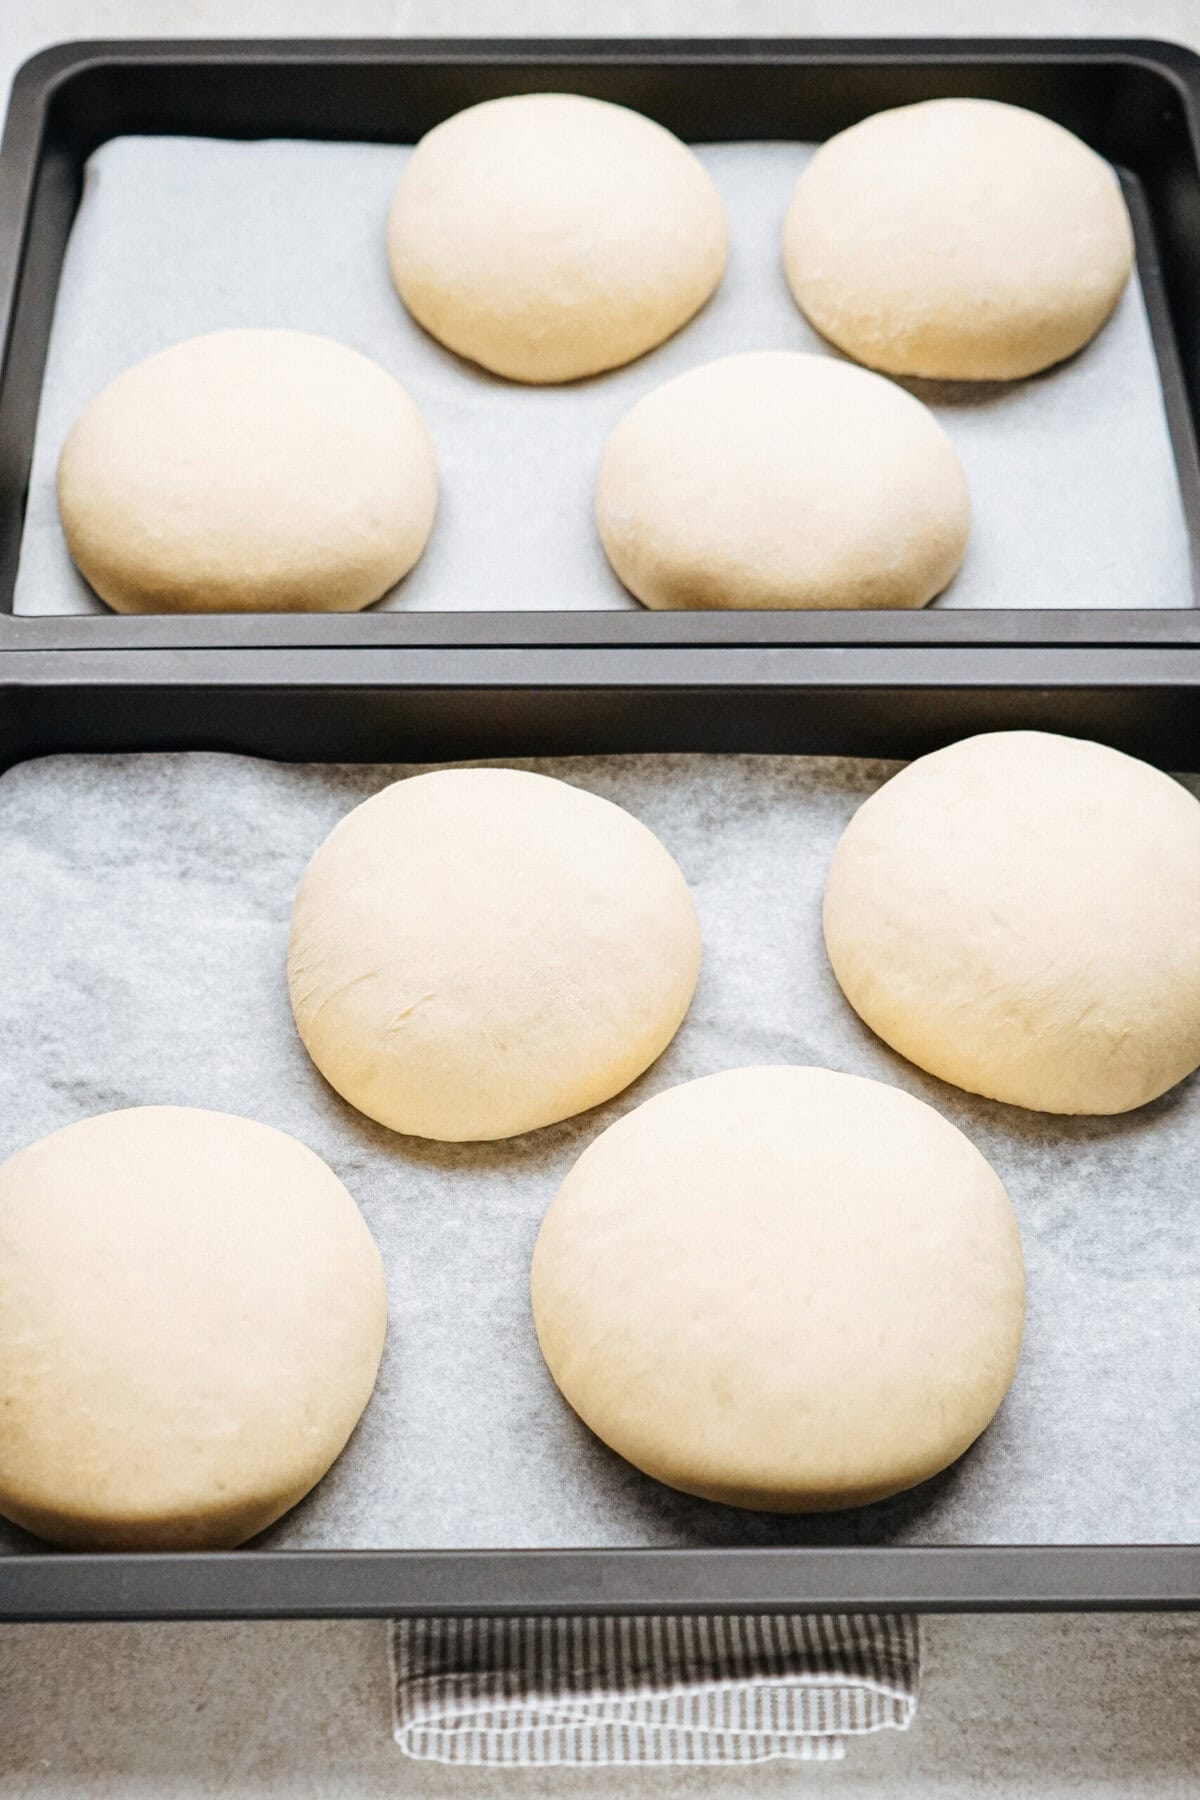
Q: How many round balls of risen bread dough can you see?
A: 8